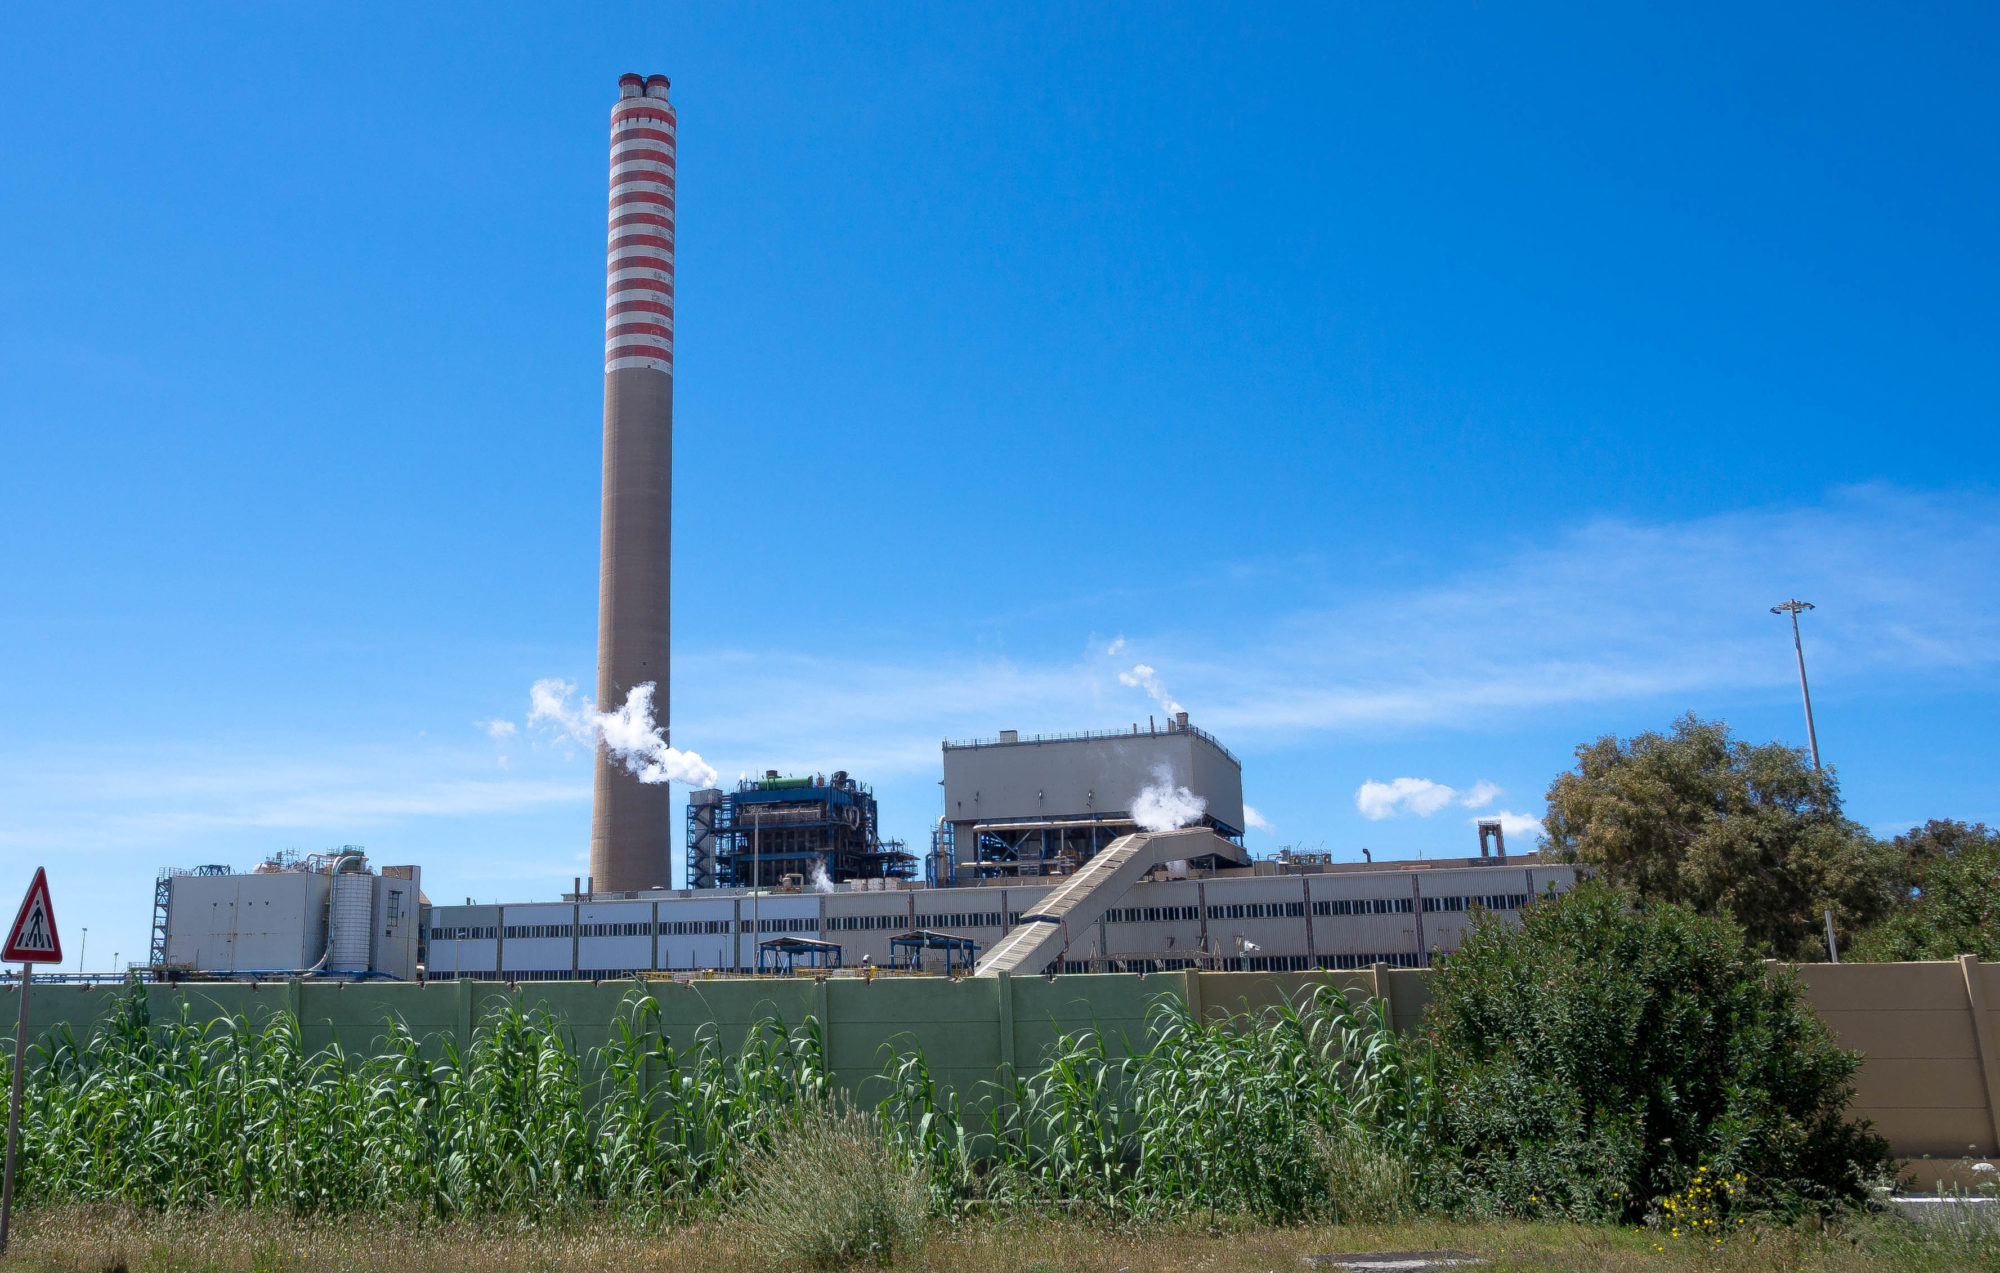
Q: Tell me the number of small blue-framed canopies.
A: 2